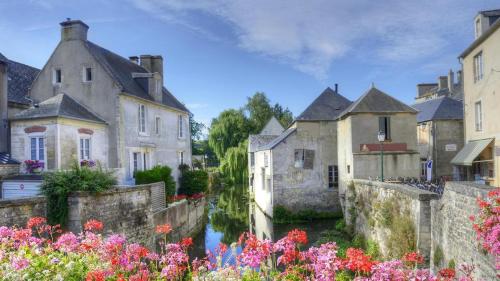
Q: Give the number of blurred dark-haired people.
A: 0